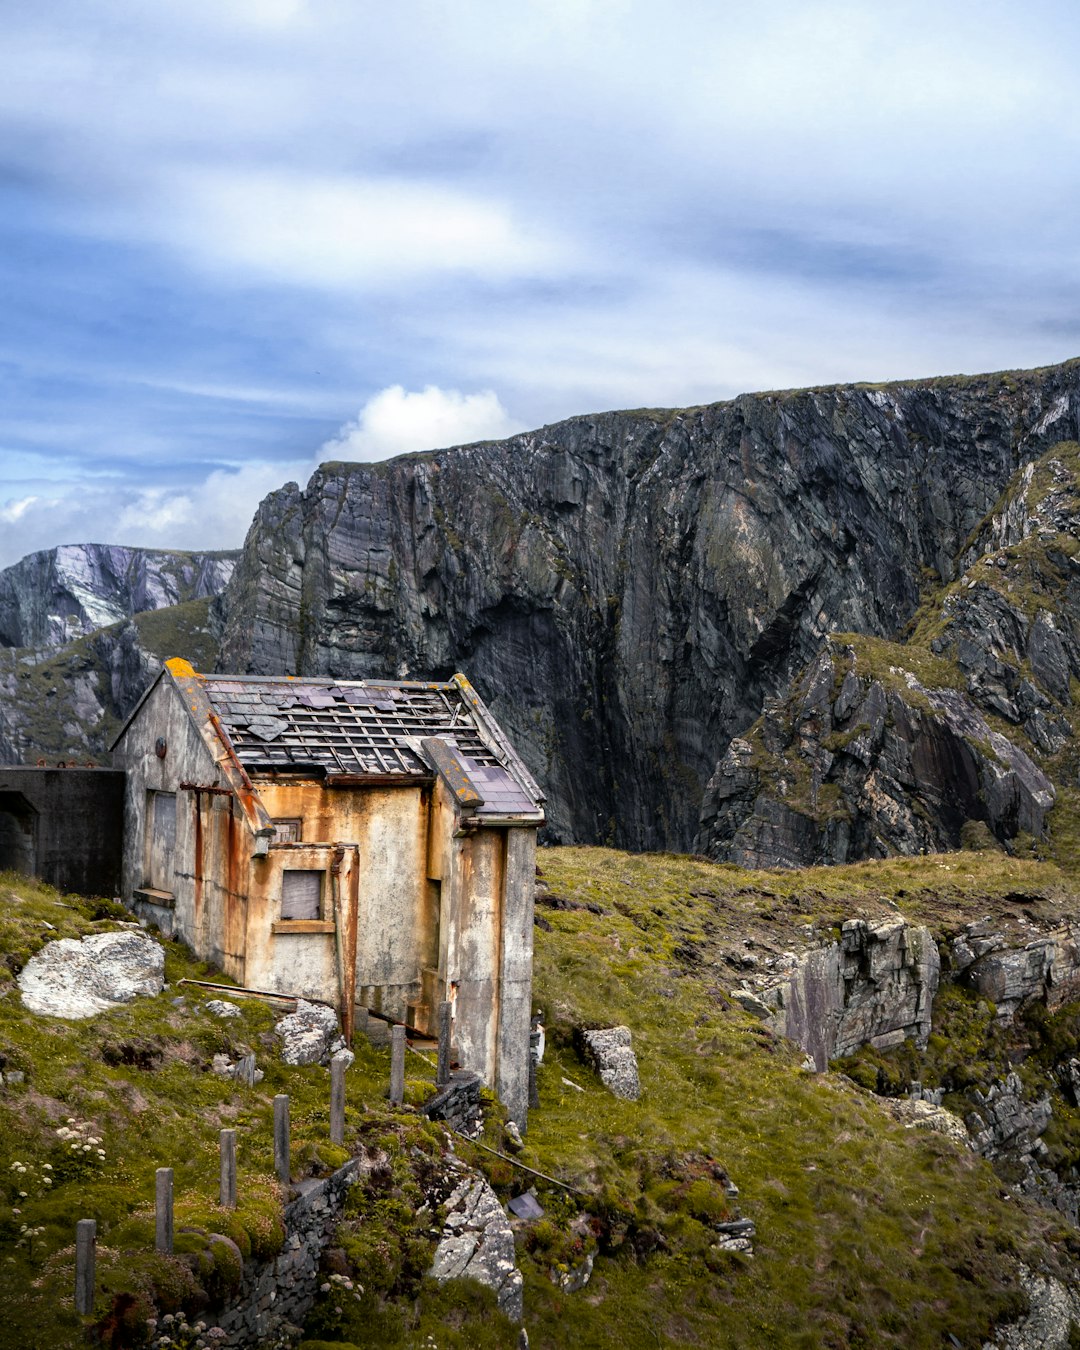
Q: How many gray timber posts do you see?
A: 7